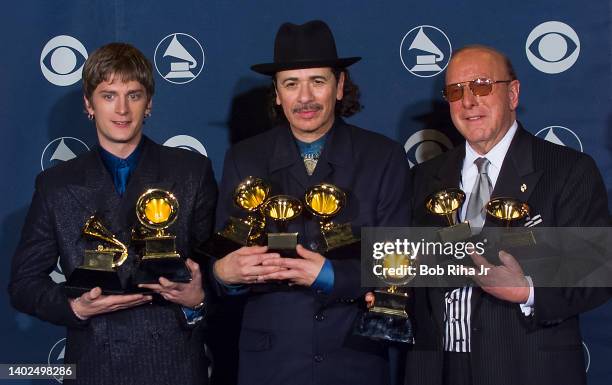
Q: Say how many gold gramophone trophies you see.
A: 8